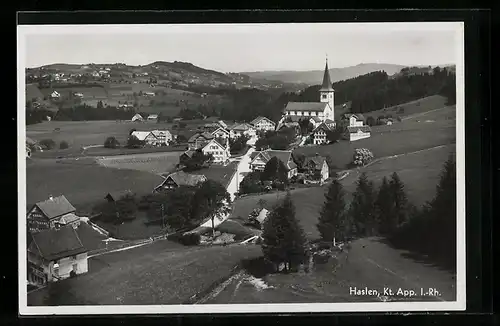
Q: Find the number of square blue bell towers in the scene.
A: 0